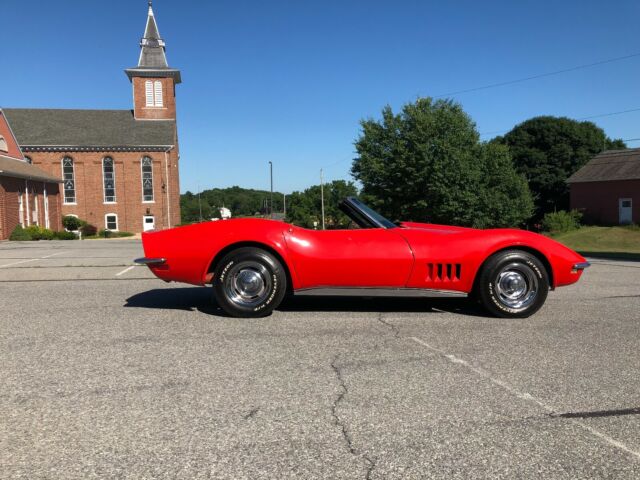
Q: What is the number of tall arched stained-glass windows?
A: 3